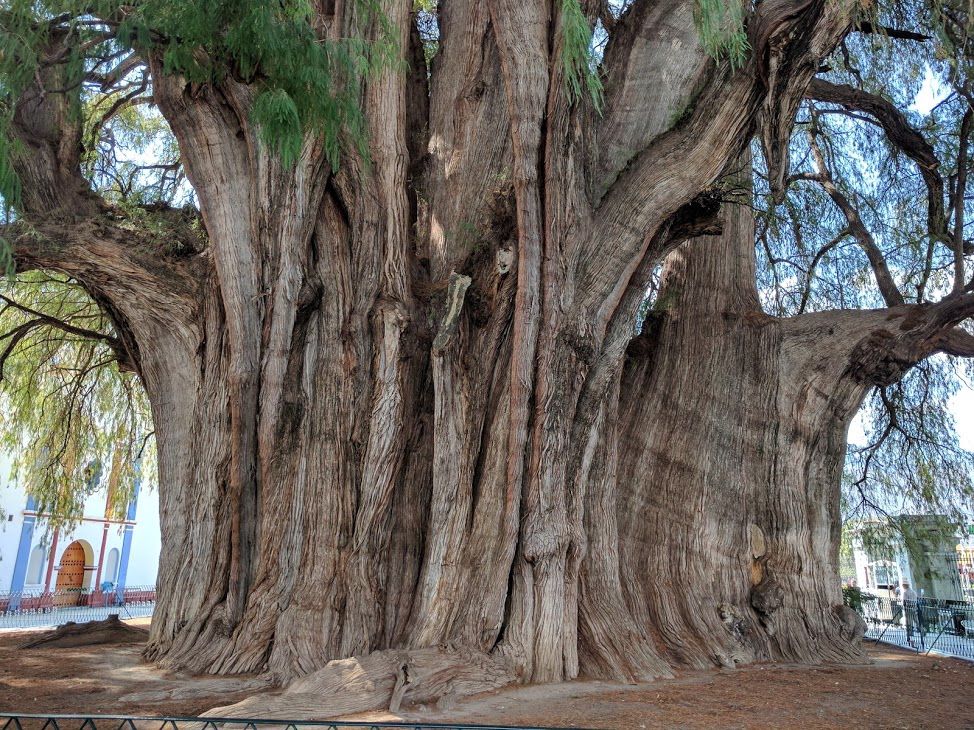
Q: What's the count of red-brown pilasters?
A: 2